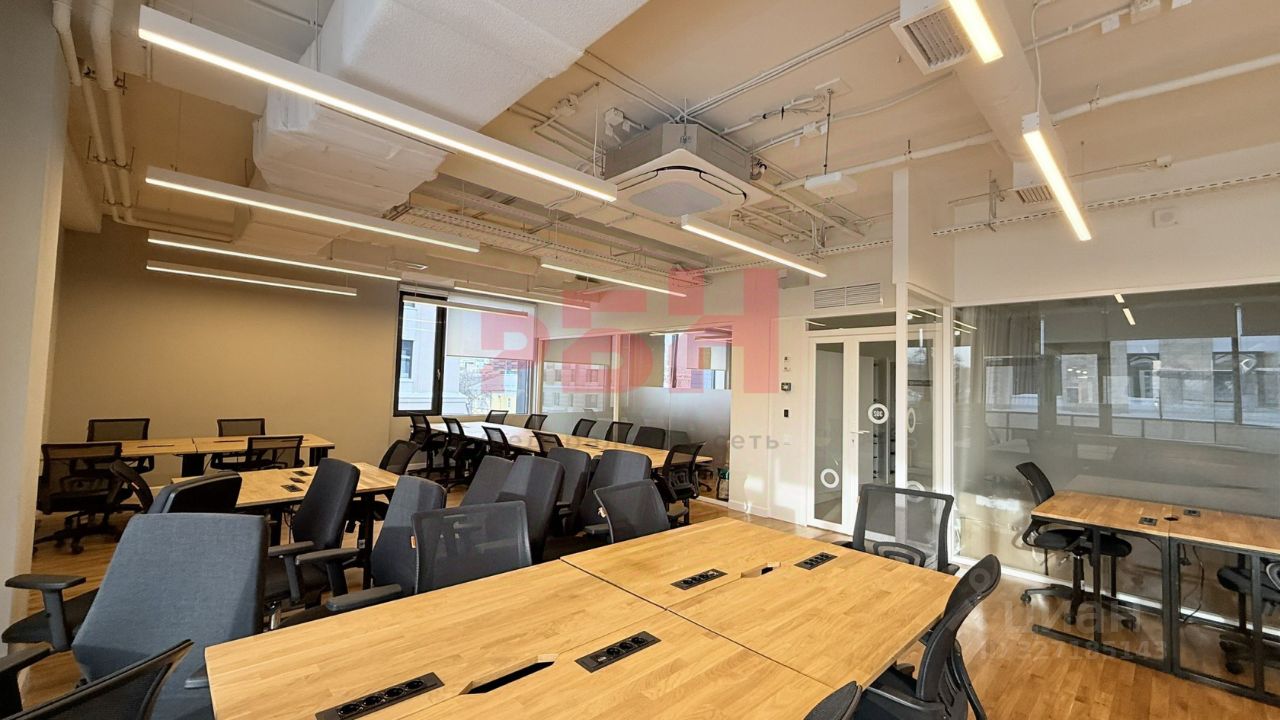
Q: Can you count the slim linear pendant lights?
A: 10